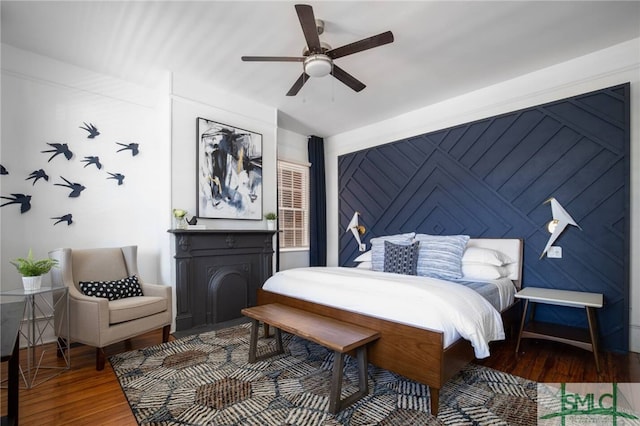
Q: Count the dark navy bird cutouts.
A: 10